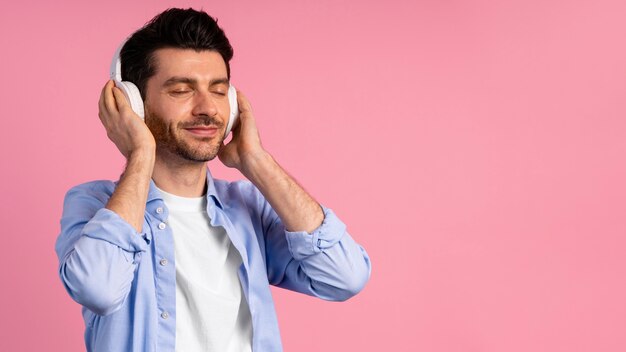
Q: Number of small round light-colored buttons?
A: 4